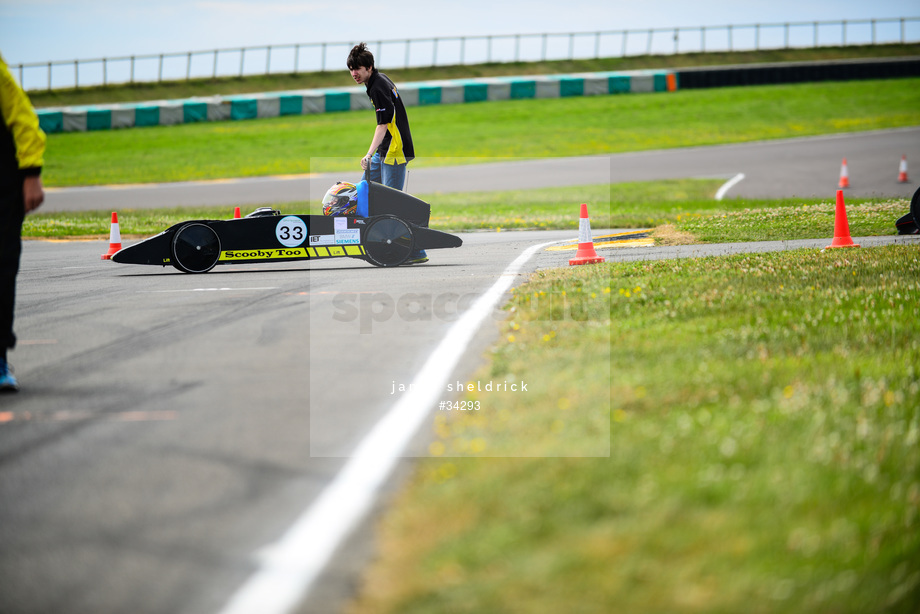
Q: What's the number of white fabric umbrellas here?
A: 0